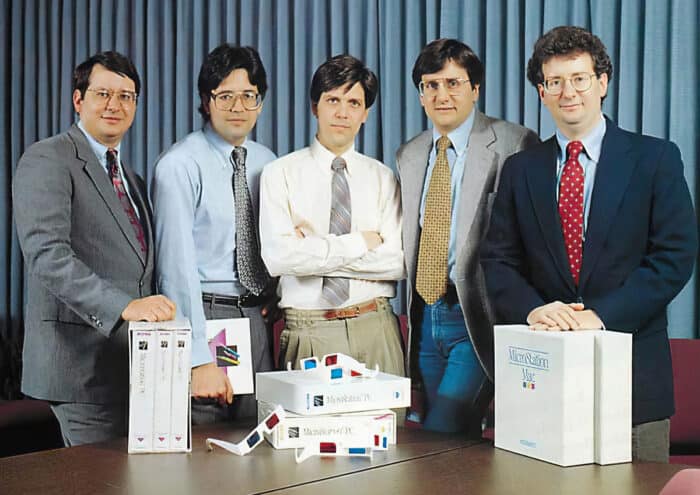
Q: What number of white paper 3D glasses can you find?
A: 5